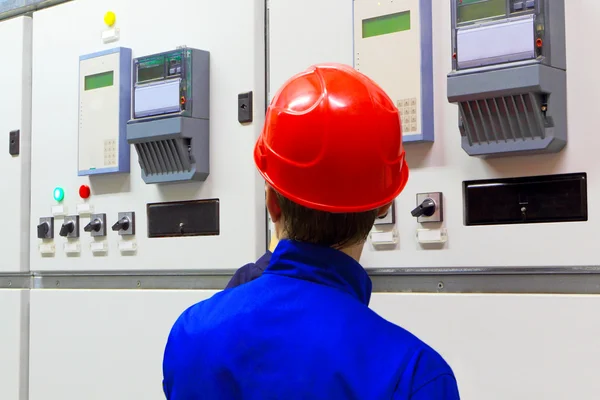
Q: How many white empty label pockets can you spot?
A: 9